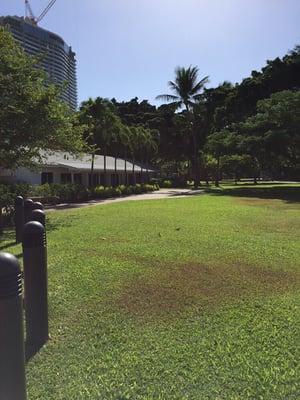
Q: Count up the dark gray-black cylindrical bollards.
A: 6